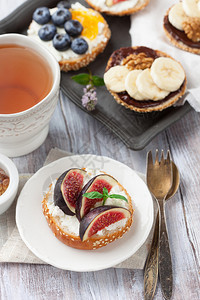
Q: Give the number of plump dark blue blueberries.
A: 7